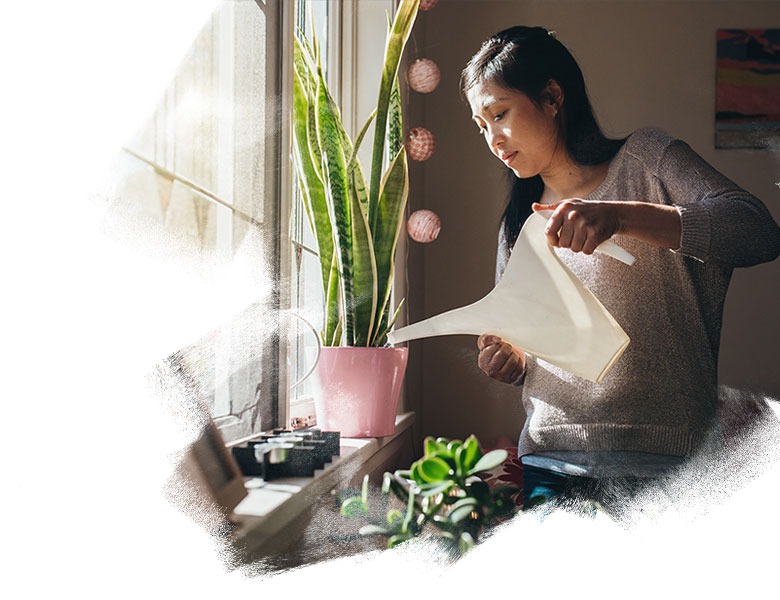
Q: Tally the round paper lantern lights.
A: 4